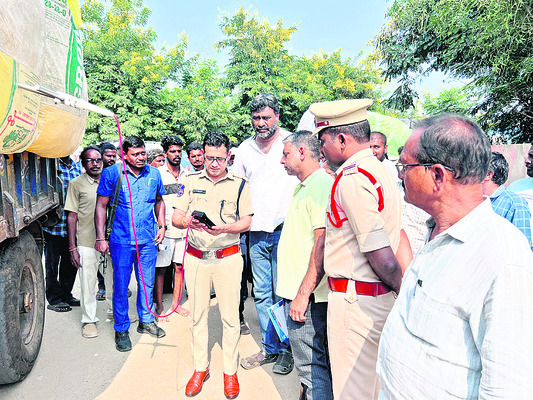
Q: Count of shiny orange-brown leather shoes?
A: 2